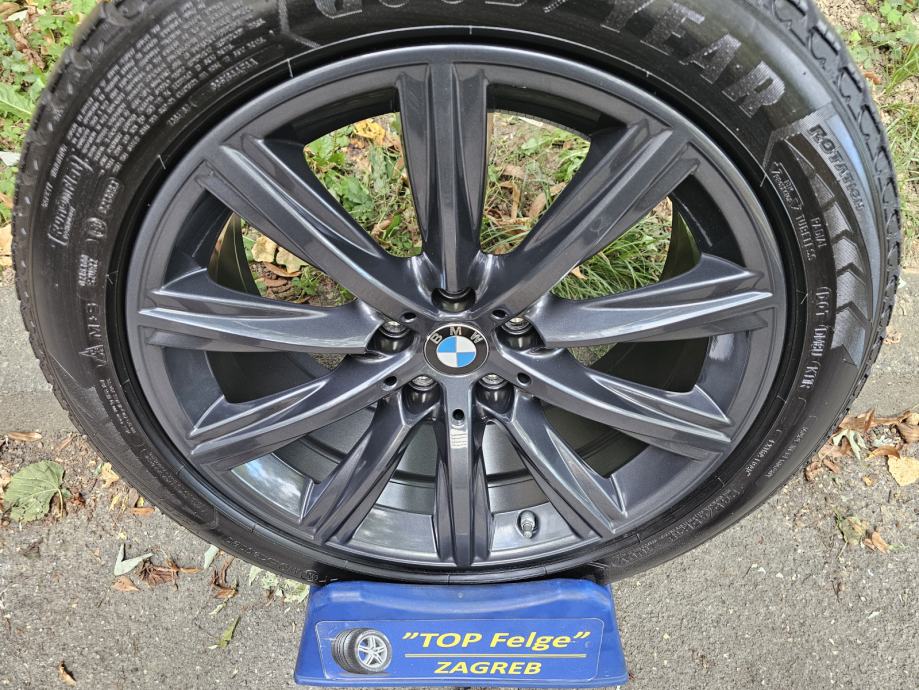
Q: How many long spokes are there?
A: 5